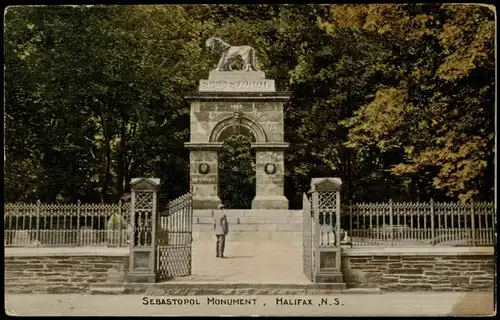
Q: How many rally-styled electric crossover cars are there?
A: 0